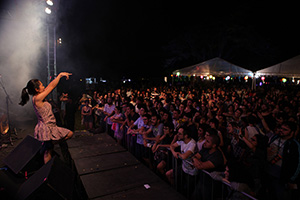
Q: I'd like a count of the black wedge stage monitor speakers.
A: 2